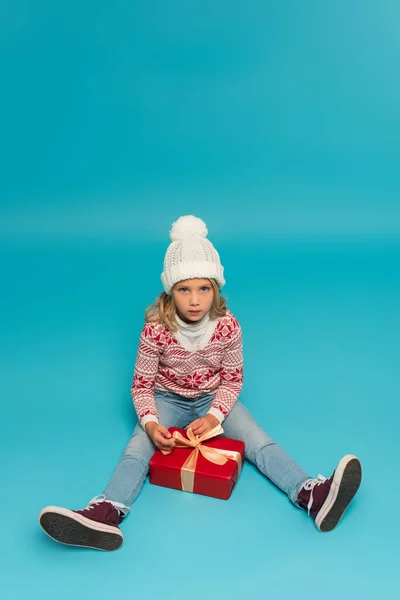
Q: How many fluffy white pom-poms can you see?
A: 1